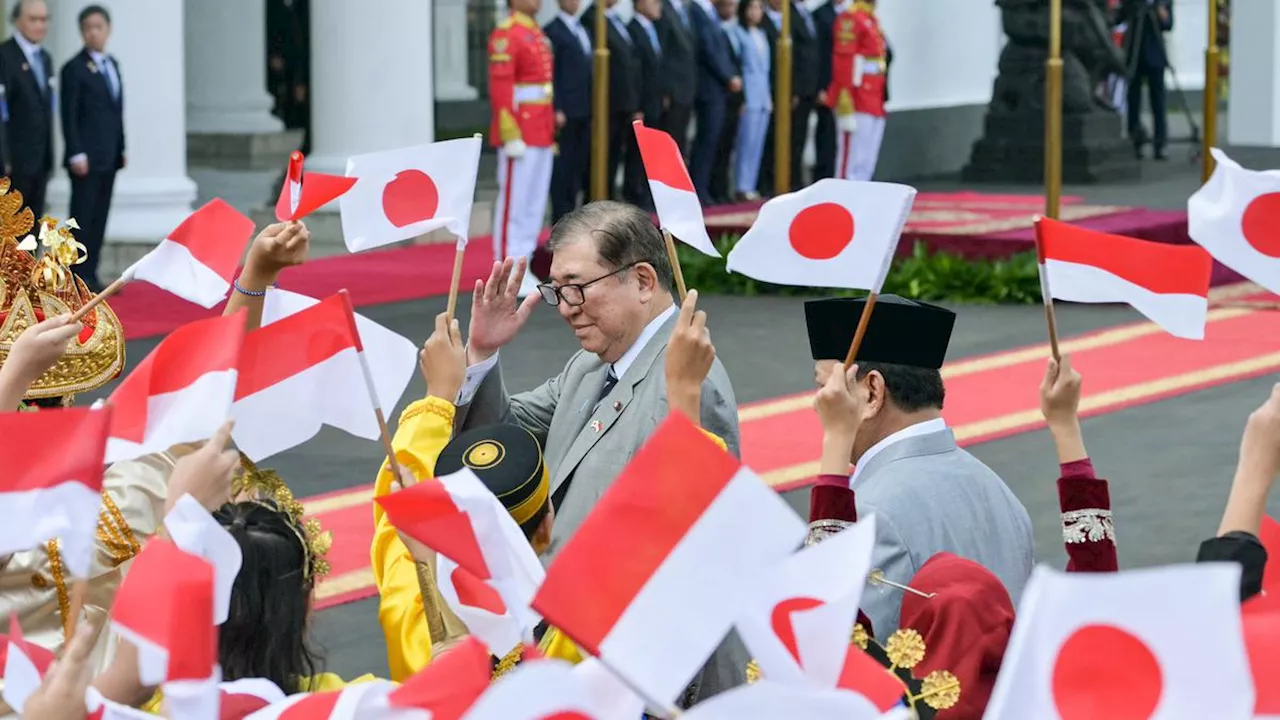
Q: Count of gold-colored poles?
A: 4